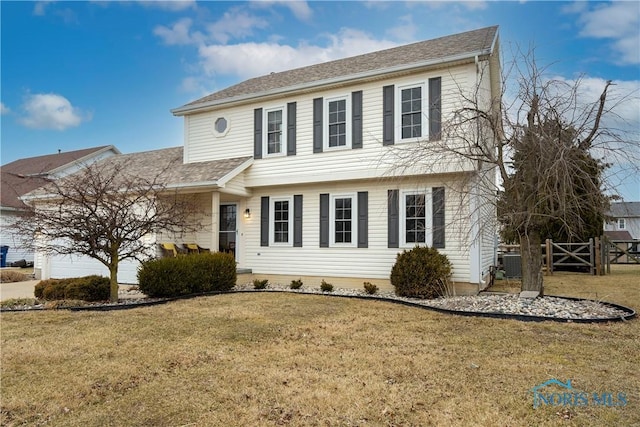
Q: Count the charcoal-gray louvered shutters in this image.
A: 12